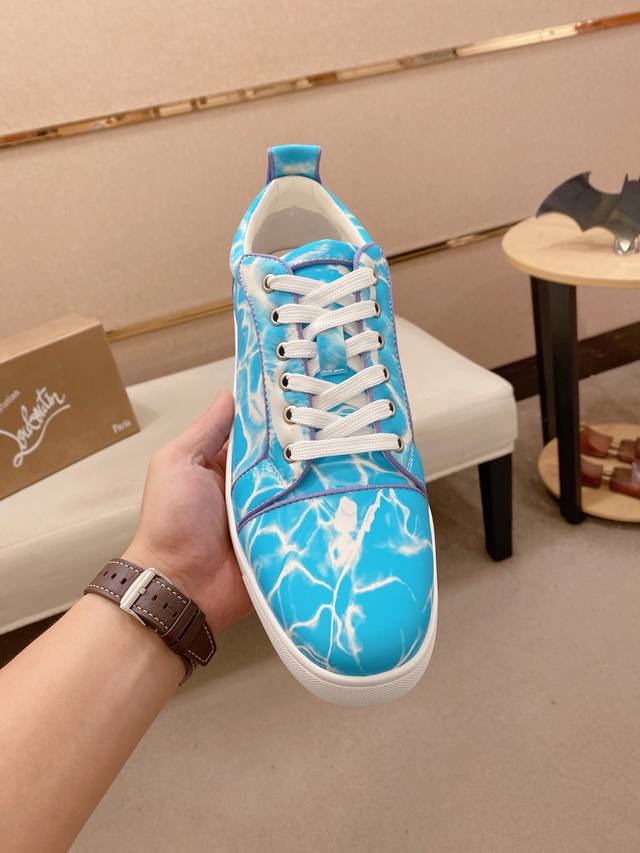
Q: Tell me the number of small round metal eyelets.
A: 12